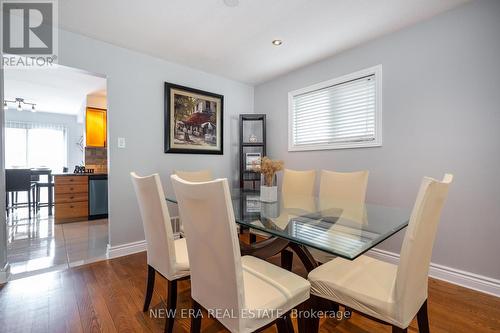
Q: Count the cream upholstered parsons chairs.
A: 6